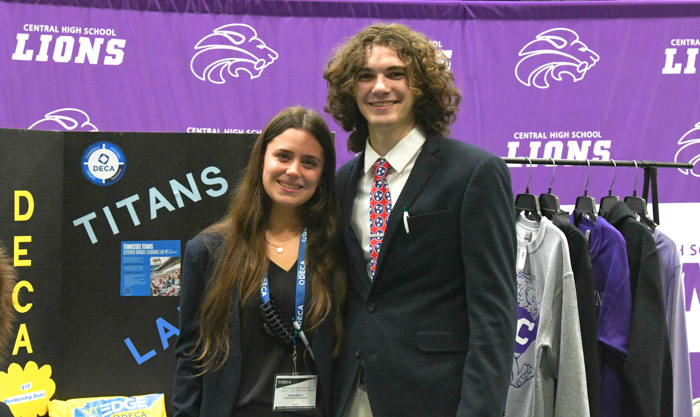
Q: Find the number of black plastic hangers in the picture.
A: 5